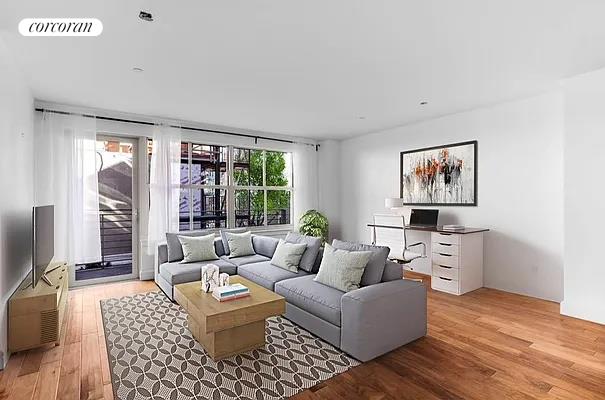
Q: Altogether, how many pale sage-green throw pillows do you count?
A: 4